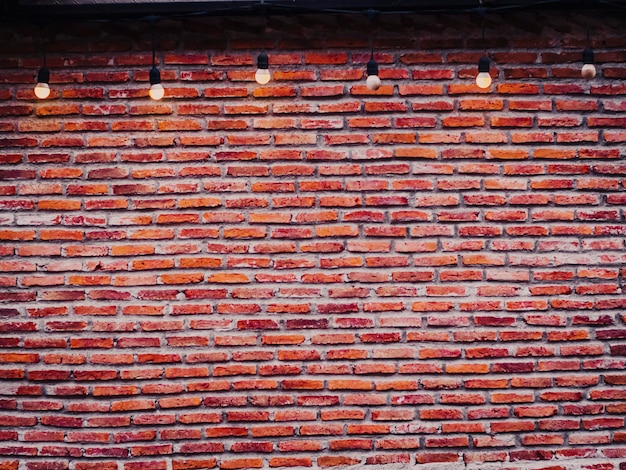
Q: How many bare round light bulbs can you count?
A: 6